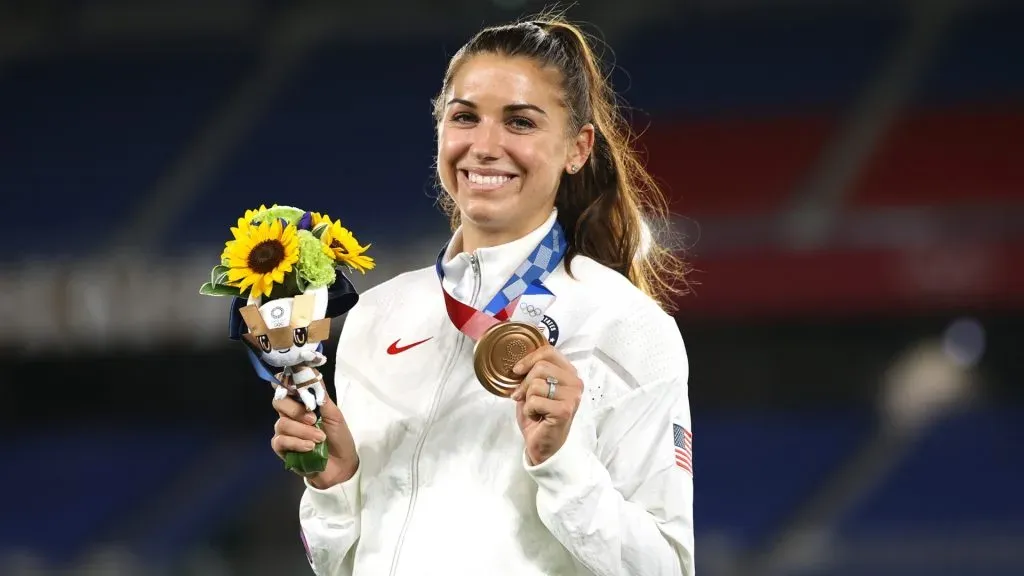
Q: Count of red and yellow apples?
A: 0